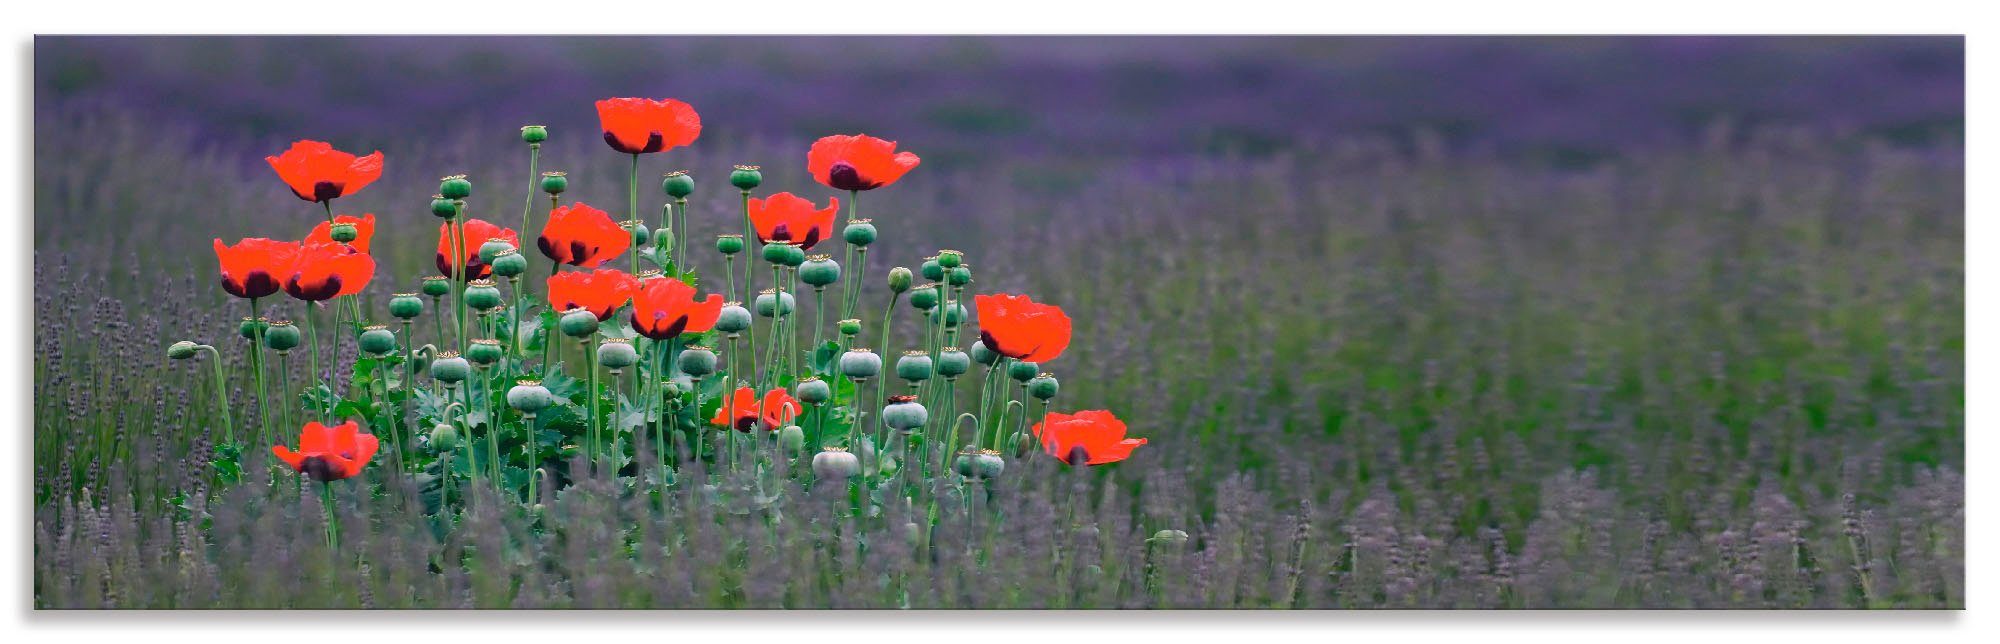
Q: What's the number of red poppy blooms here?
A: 15